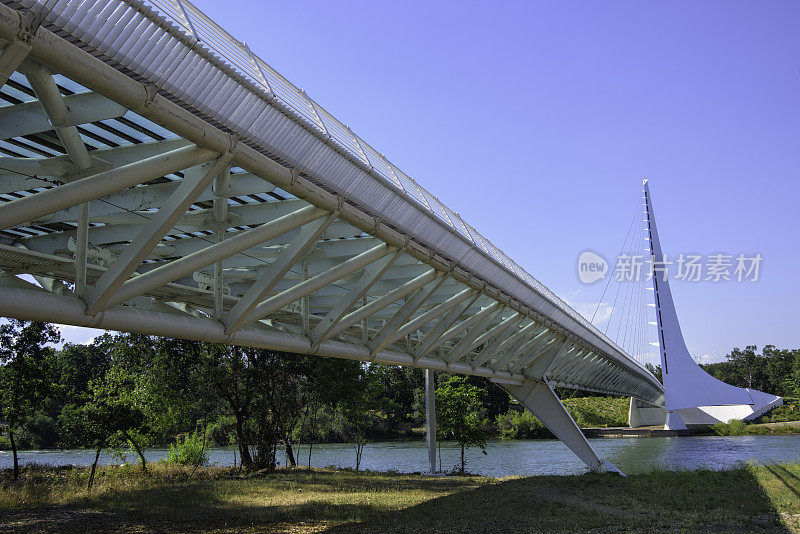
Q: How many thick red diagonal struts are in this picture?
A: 0